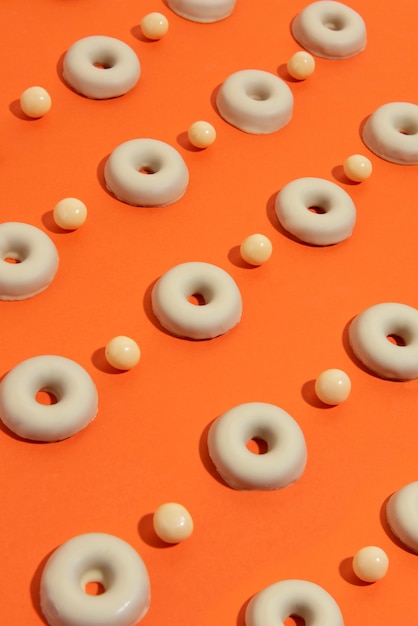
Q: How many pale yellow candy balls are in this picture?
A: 11